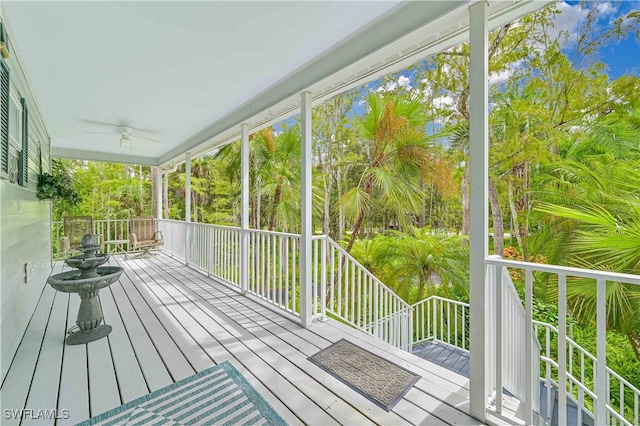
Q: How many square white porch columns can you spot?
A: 5